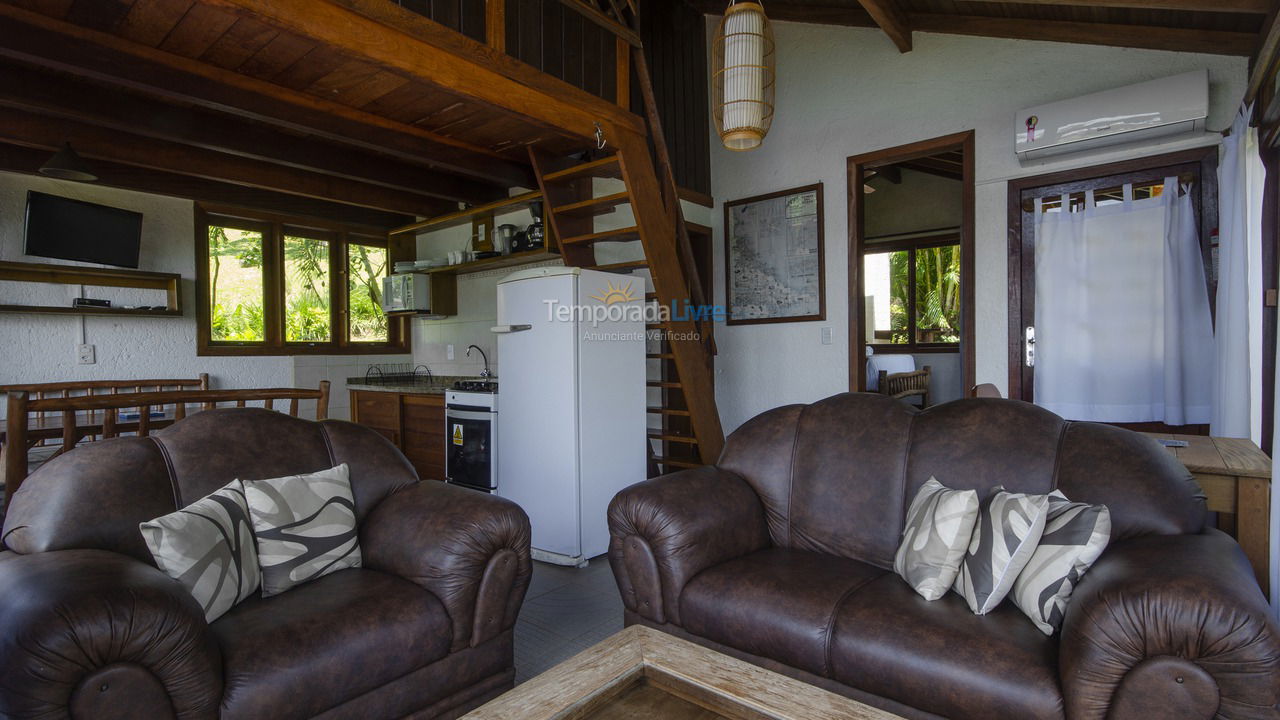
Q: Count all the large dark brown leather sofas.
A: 2